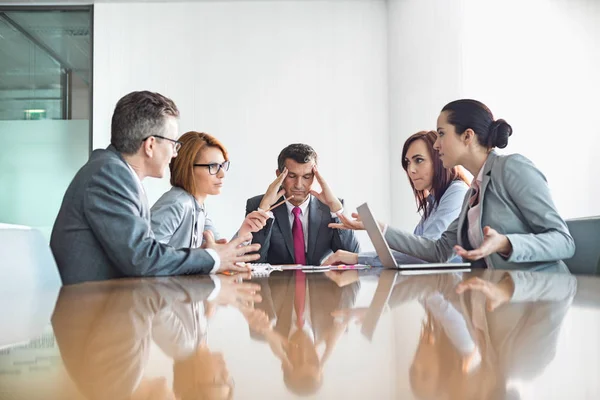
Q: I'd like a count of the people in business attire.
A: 5